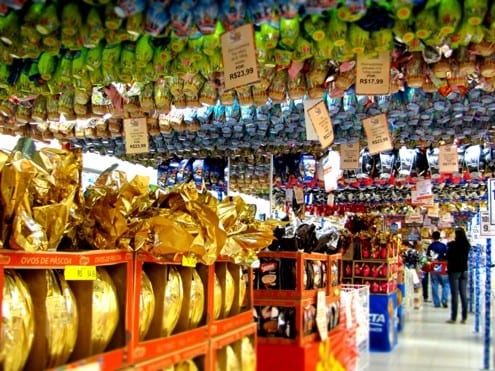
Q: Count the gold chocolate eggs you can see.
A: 13